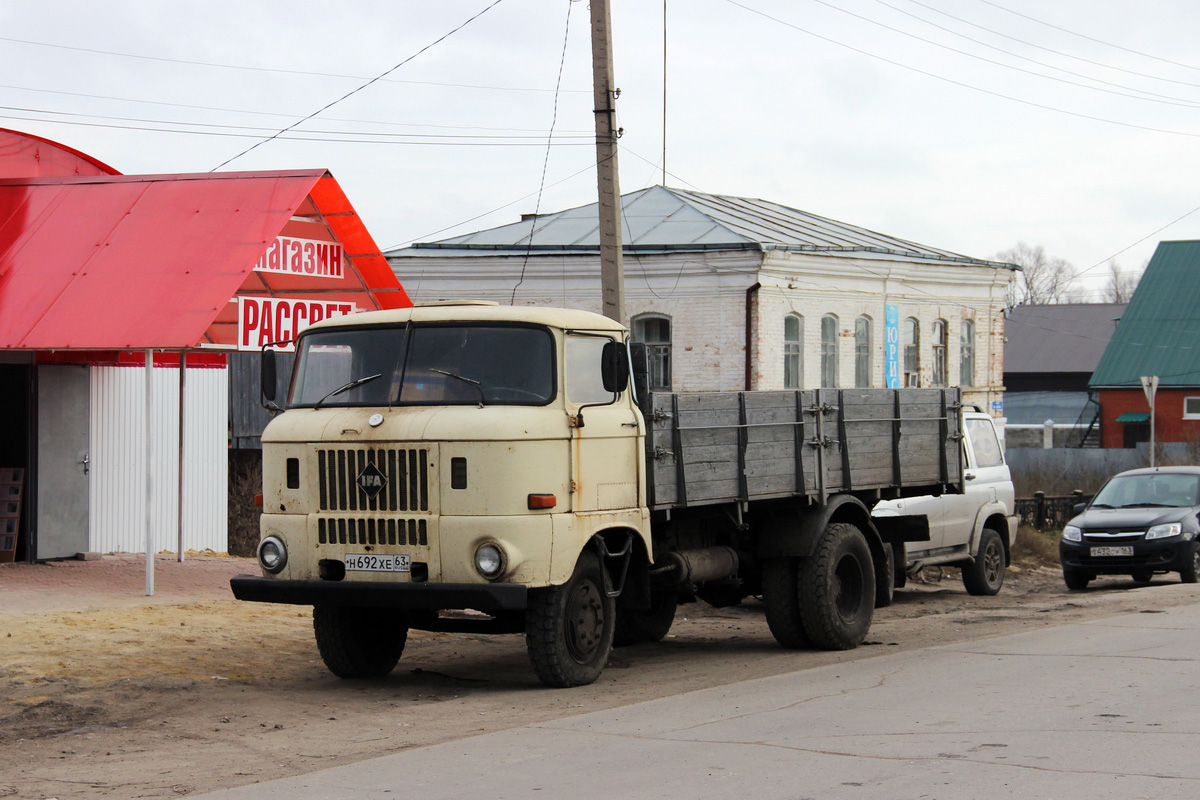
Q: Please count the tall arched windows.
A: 7